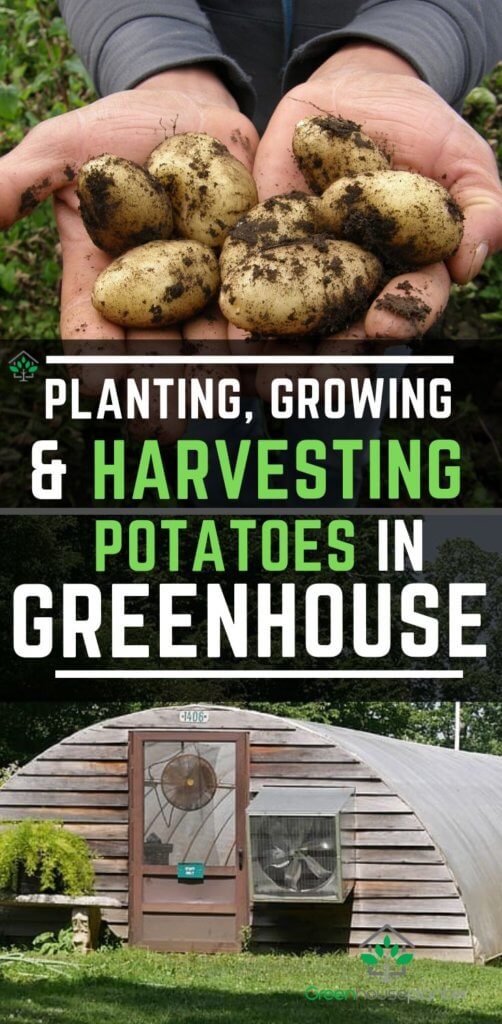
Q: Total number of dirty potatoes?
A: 7